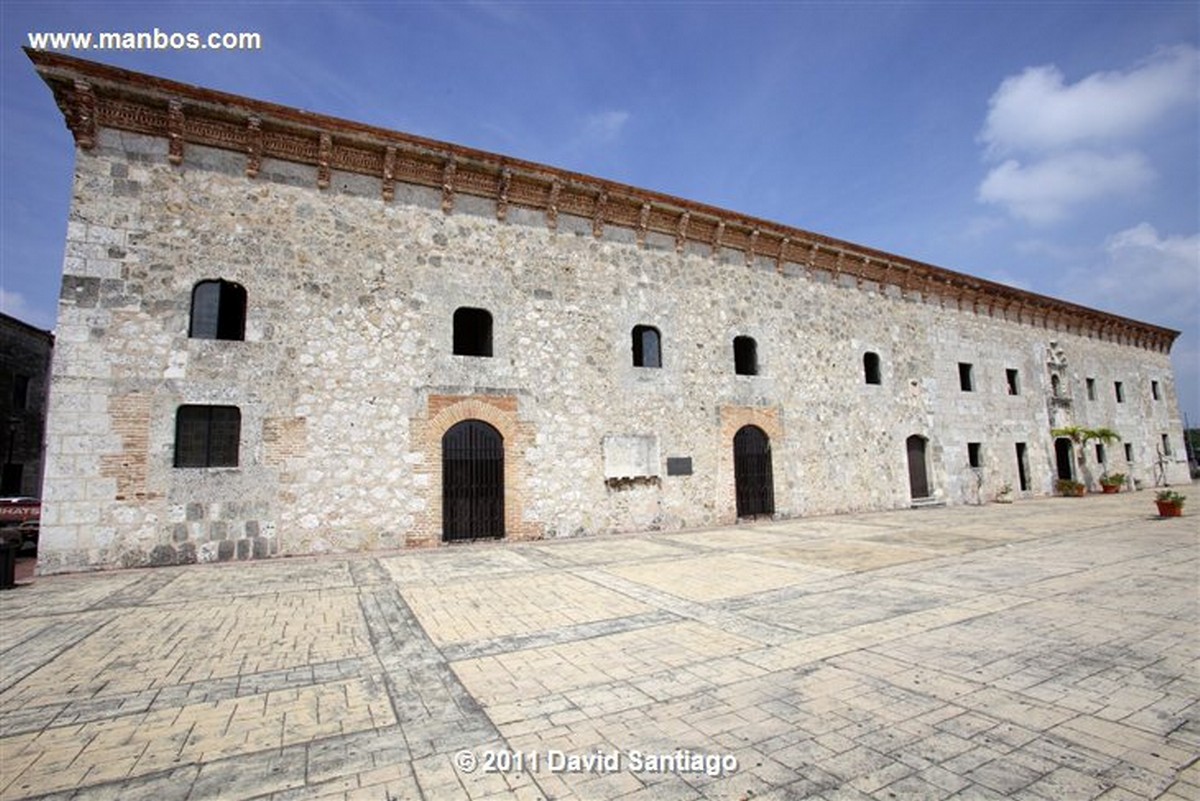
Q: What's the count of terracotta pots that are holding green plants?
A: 3